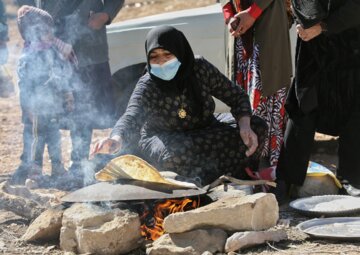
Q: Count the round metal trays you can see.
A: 2